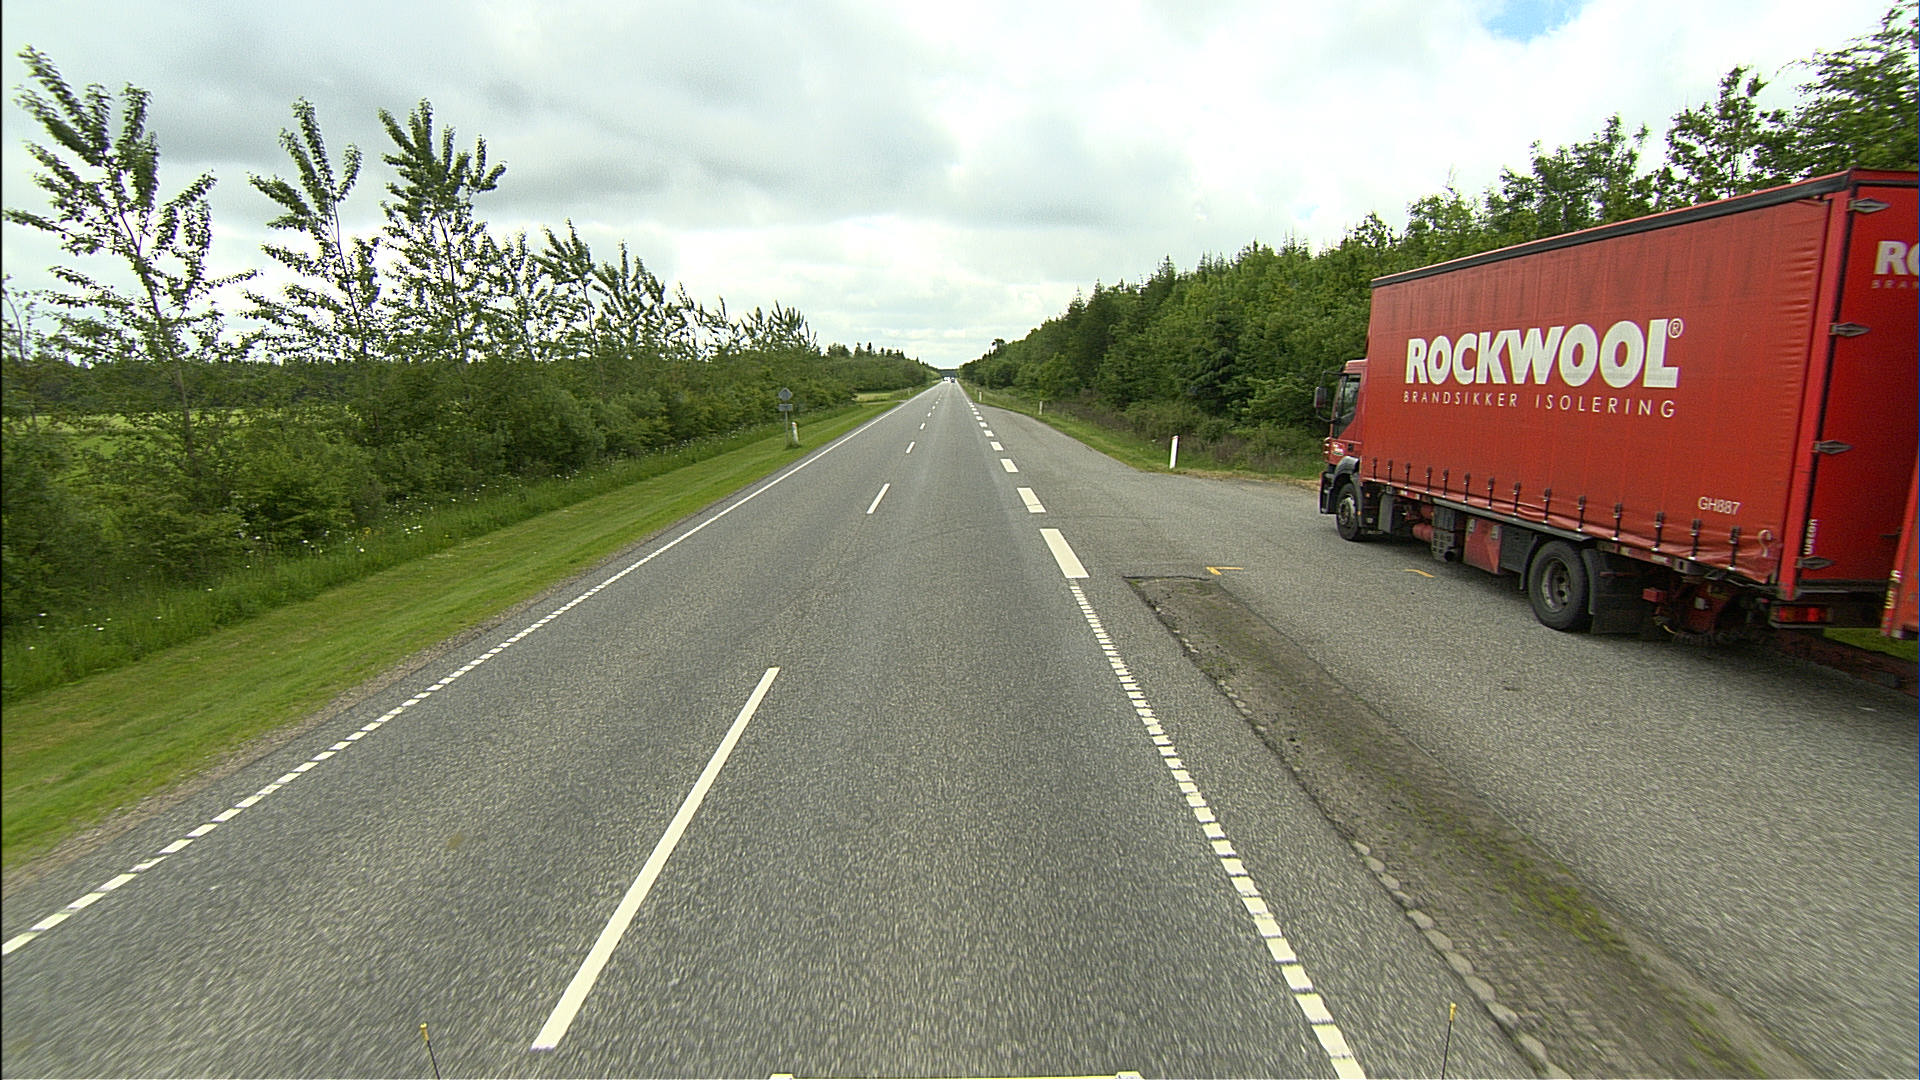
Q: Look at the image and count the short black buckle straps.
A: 14